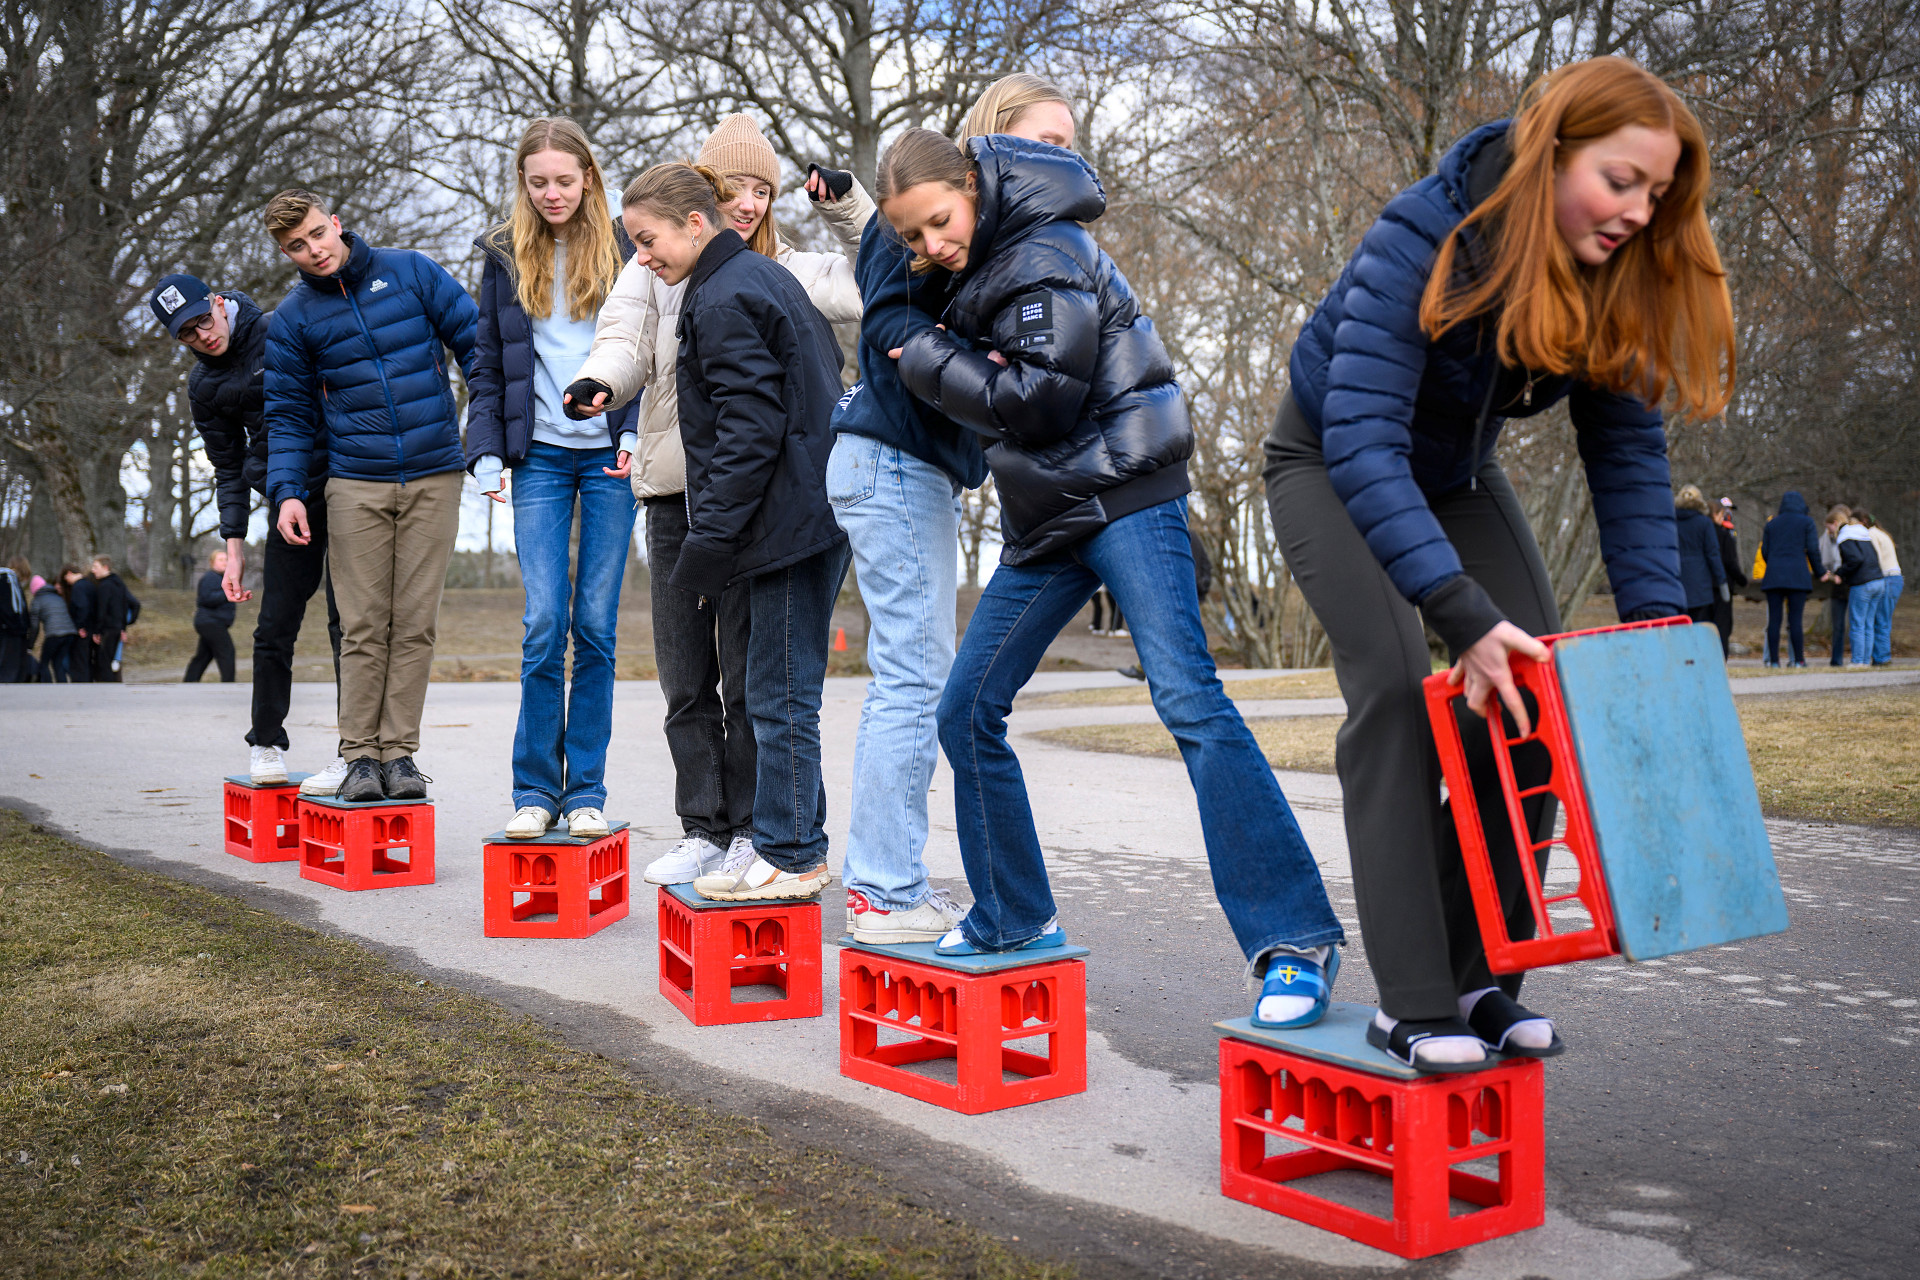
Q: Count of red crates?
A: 7